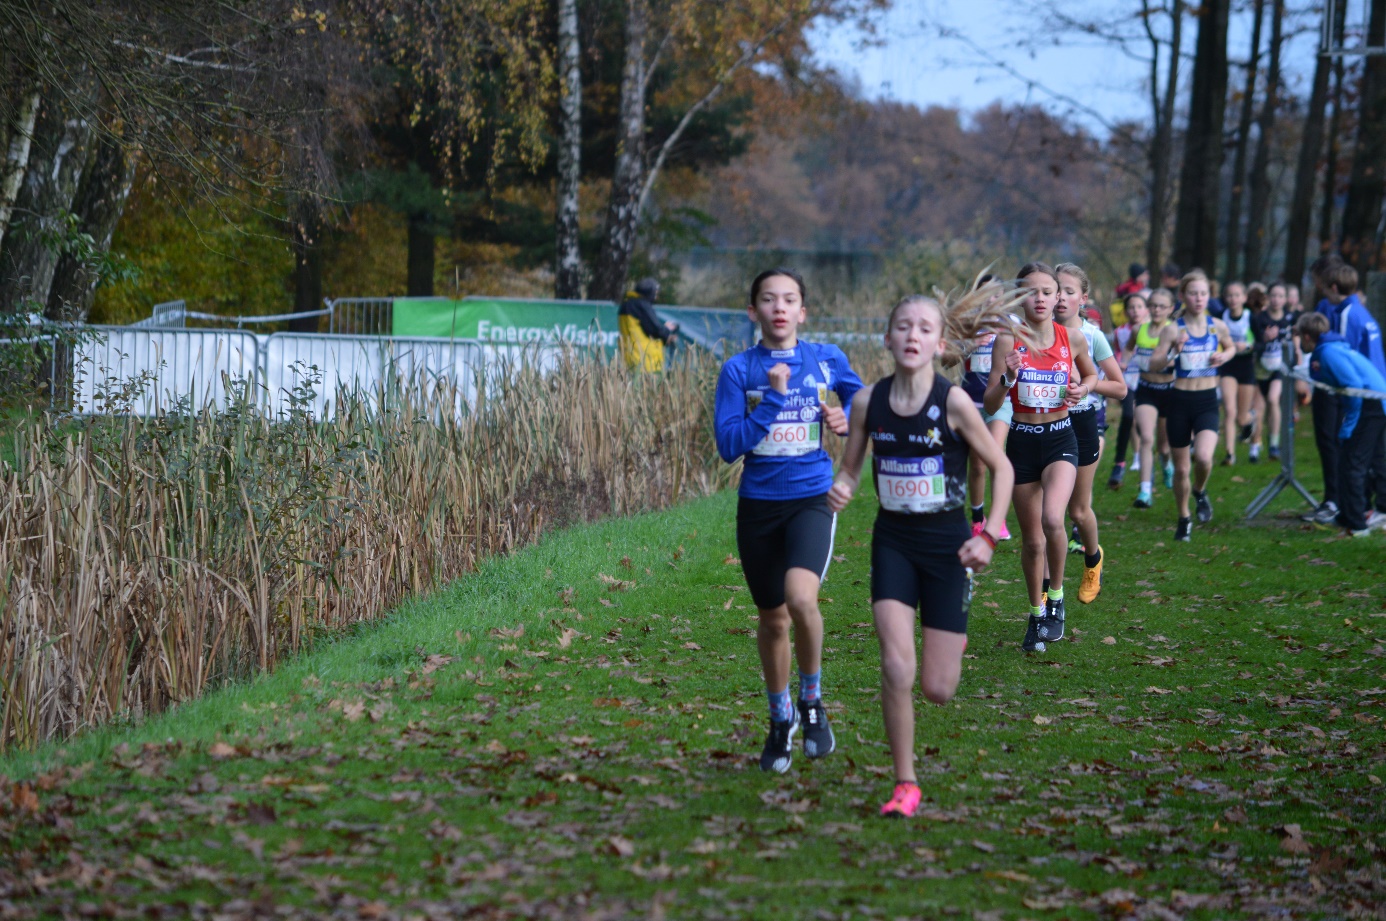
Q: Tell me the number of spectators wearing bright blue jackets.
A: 2